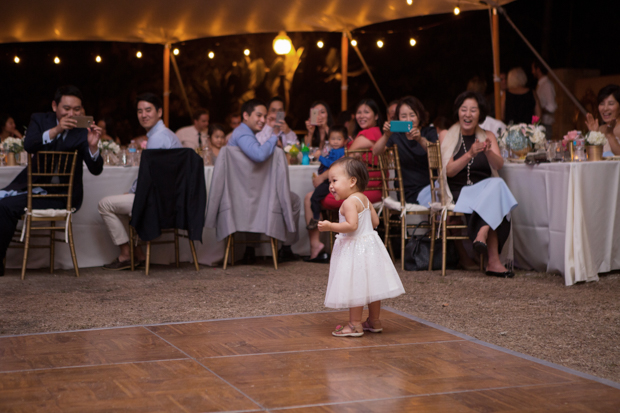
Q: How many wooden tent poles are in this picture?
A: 3